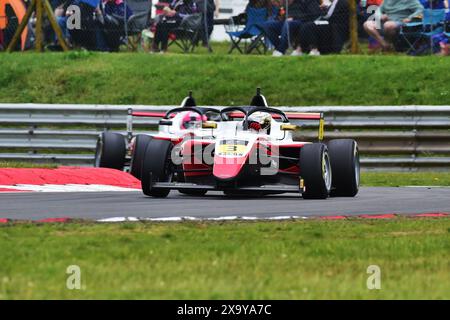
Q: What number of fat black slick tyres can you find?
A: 5